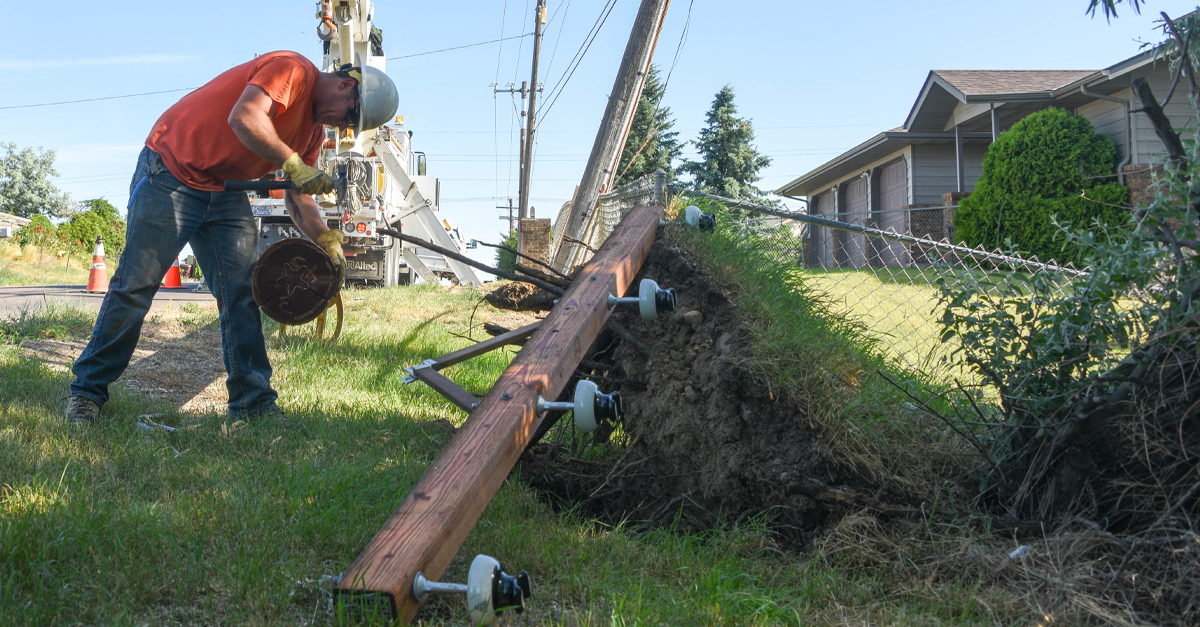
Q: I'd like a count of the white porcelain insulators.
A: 4